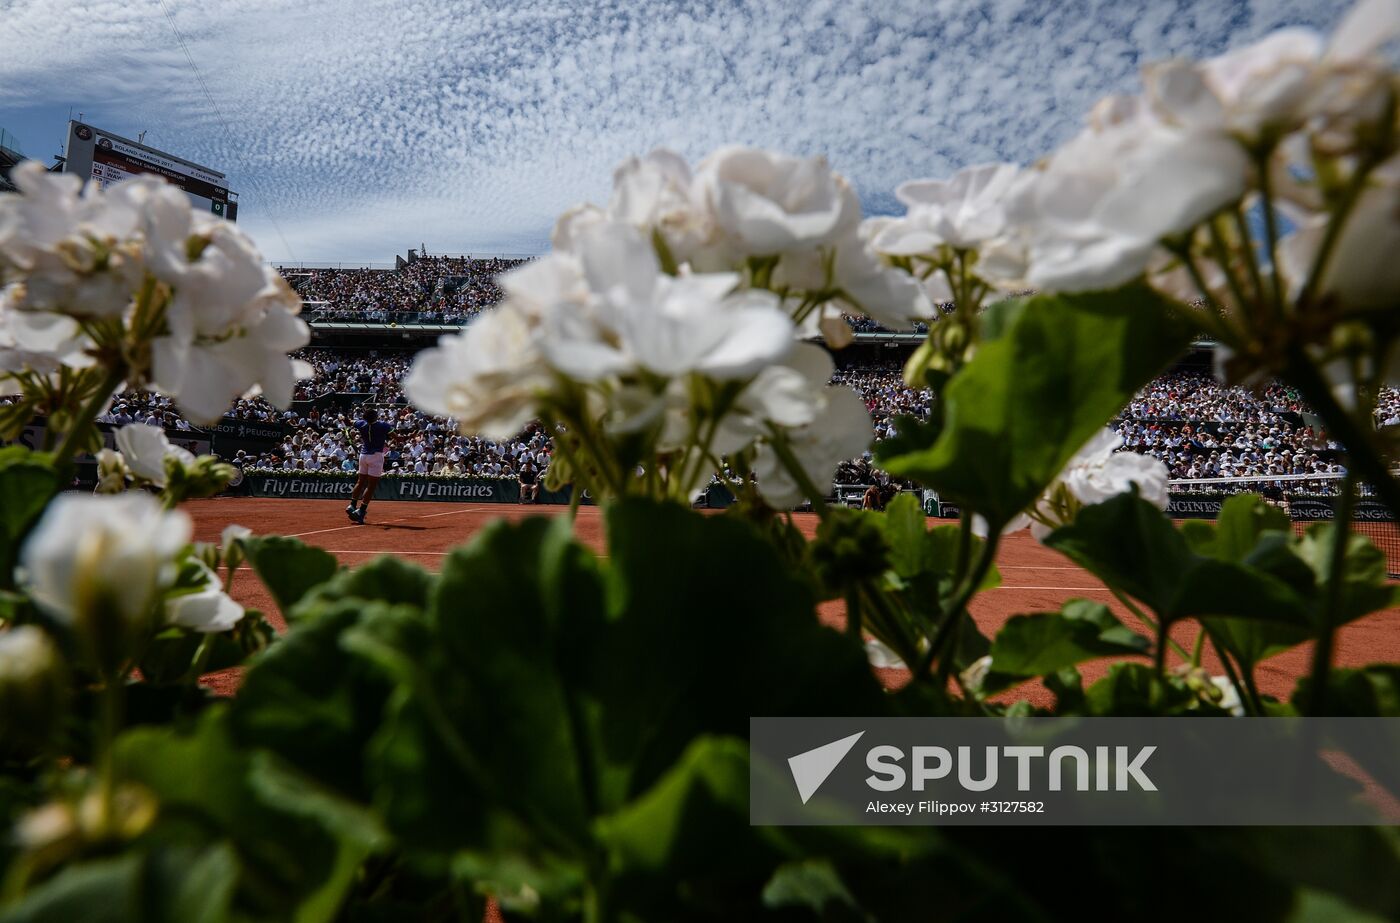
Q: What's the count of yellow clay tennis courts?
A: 0